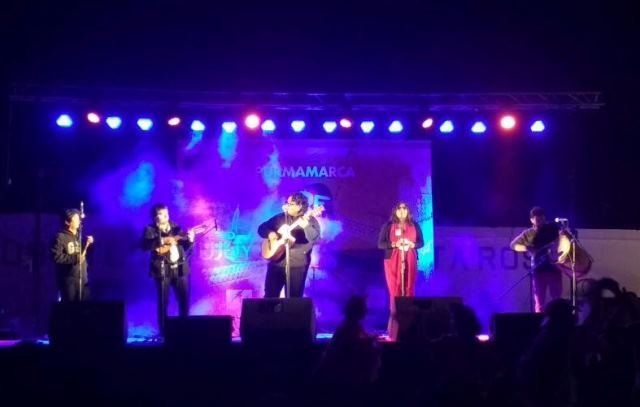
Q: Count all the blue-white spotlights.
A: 13